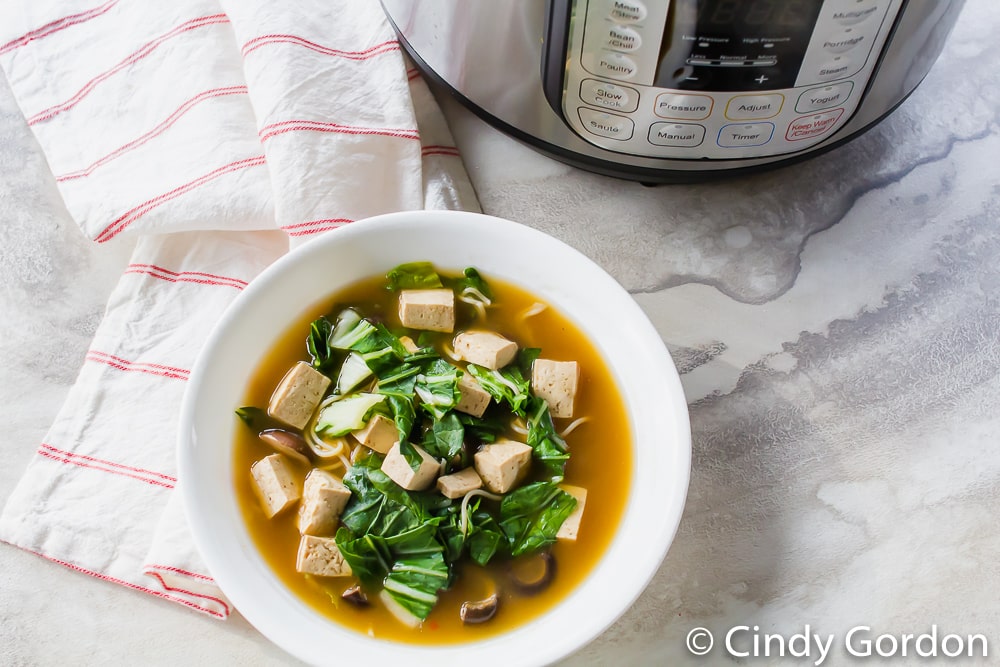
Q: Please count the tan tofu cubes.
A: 13